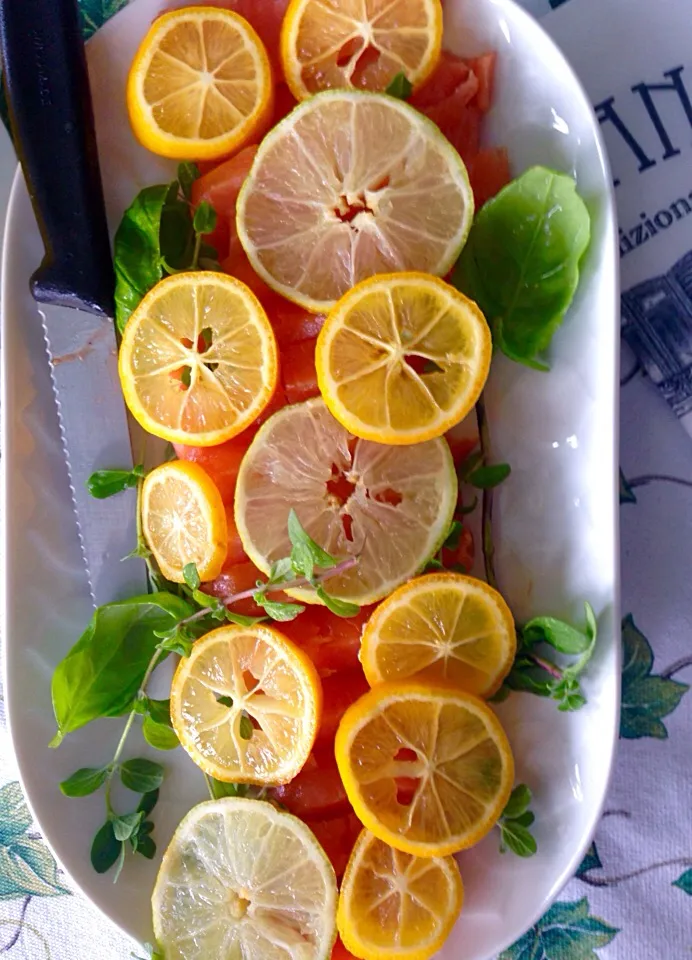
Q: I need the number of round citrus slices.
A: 12